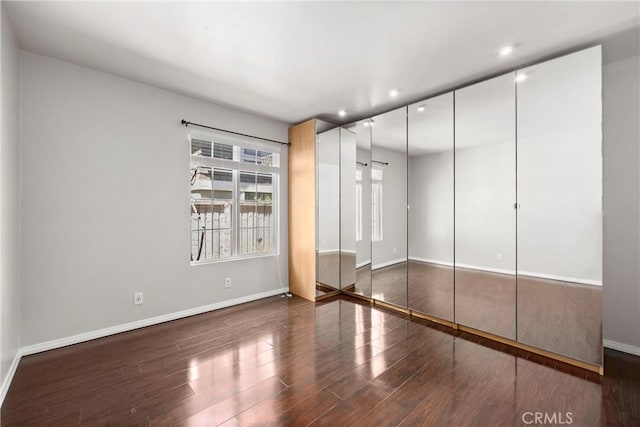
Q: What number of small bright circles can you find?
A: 6